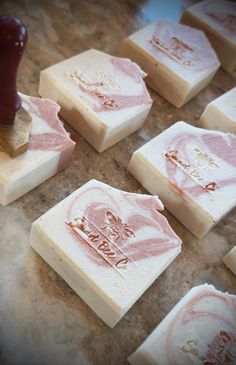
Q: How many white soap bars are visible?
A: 9